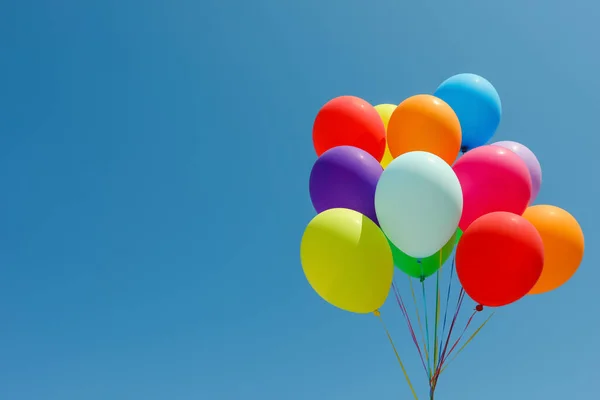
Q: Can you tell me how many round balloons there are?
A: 12